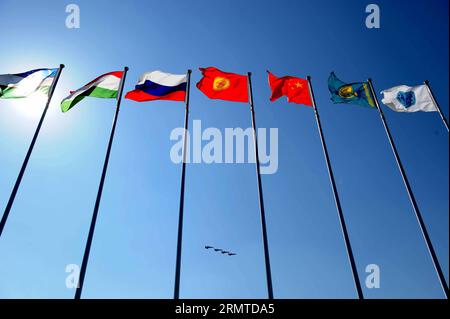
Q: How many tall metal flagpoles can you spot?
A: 7